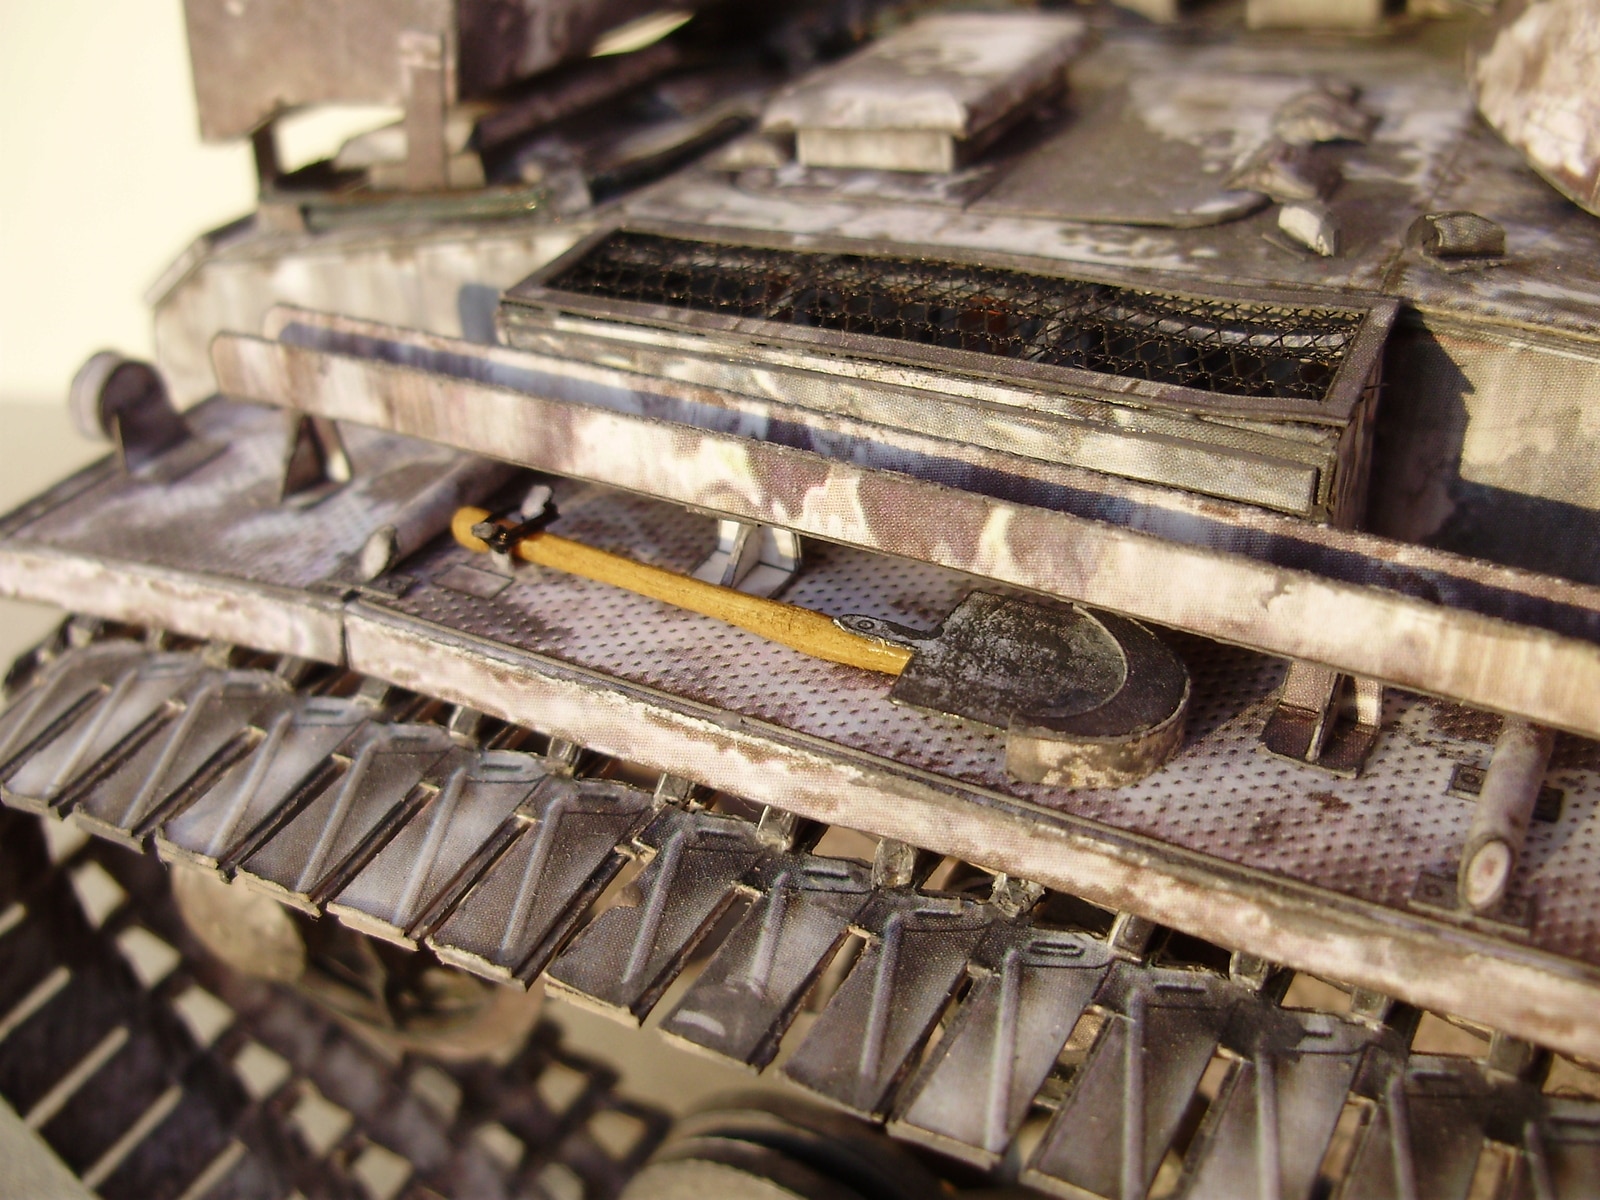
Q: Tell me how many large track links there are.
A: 15